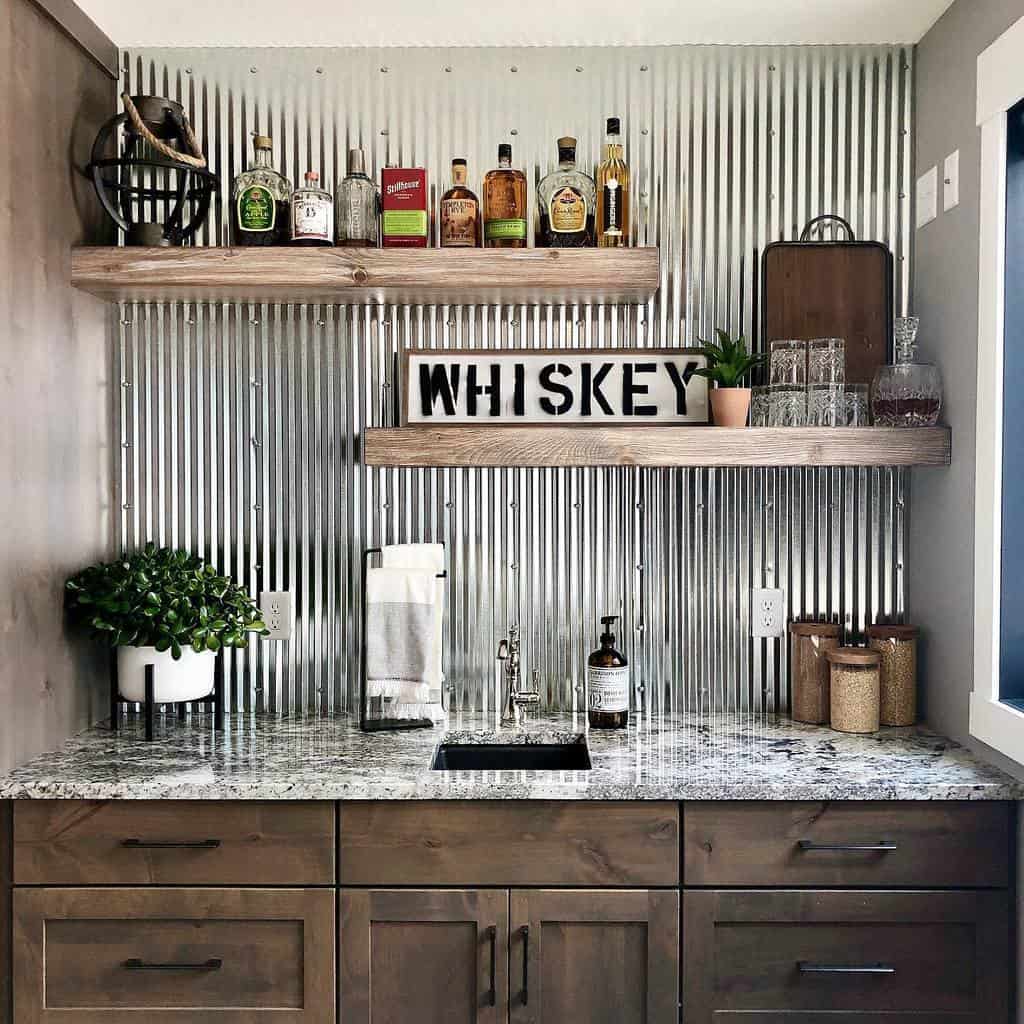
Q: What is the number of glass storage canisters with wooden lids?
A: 3